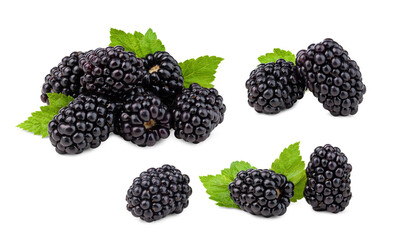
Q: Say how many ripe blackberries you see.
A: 11